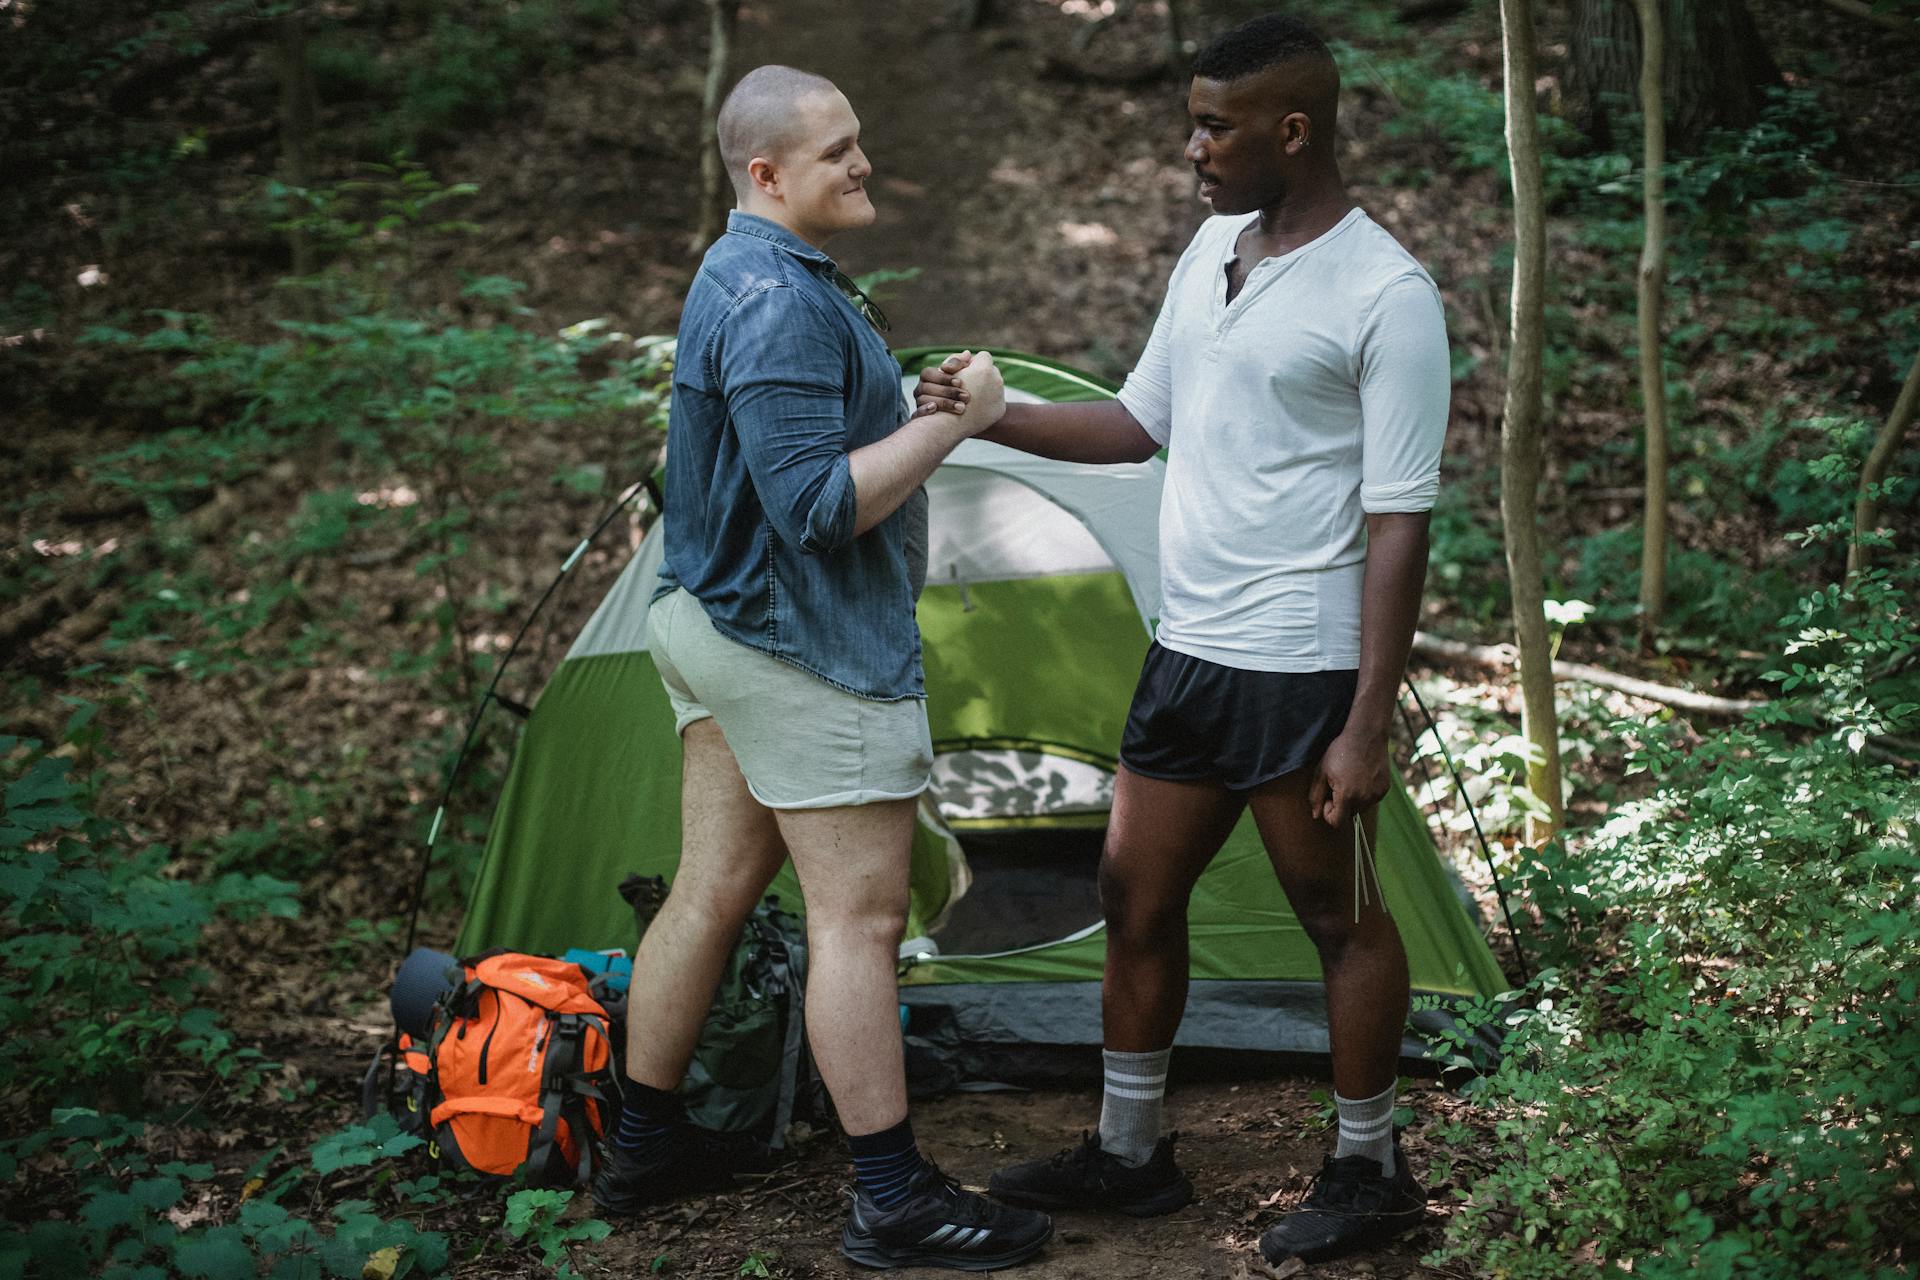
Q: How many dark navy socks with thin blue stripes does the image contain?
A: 2